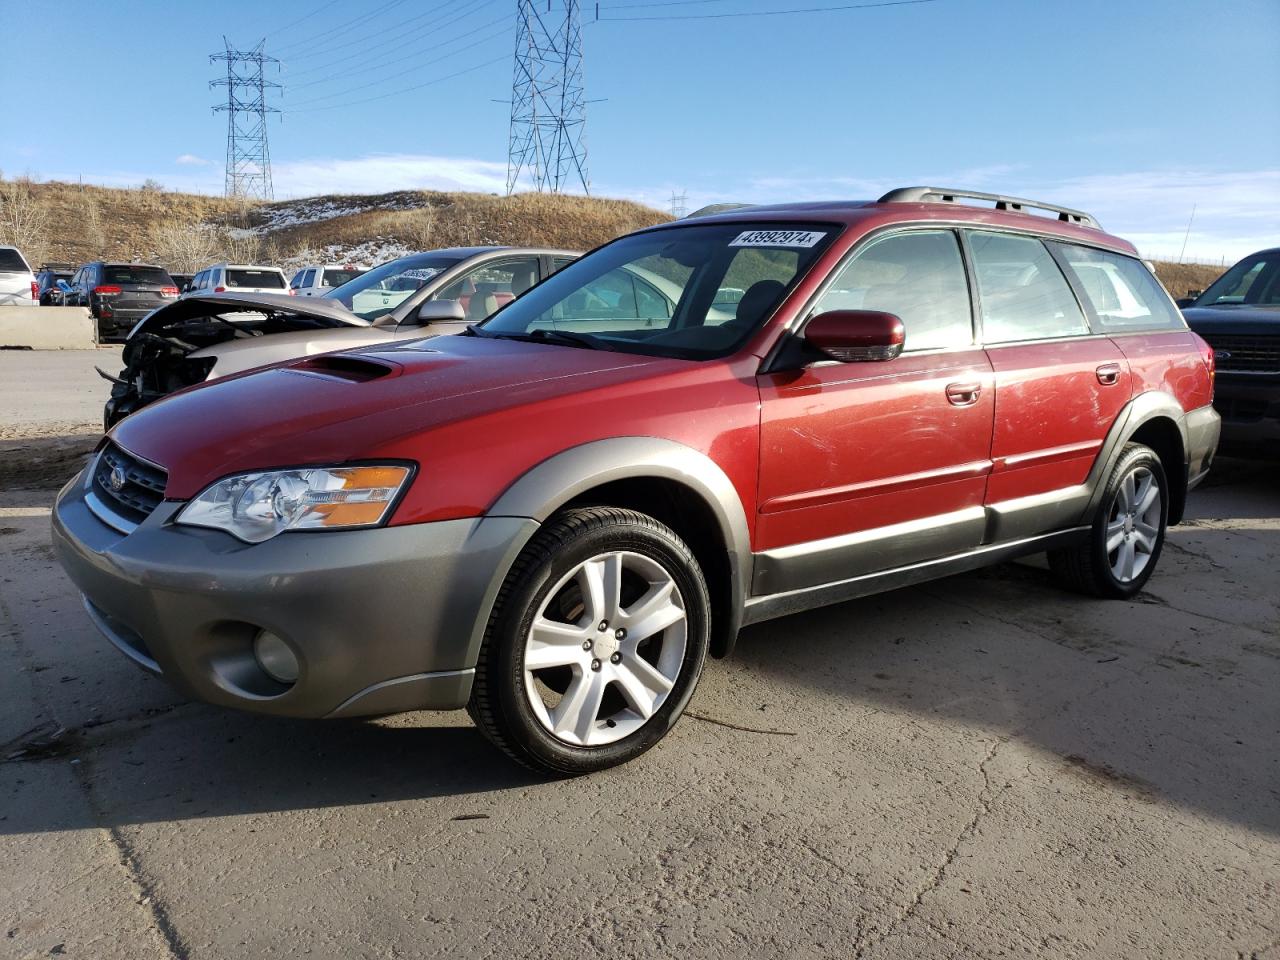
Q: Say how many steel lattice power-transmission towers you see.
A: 3